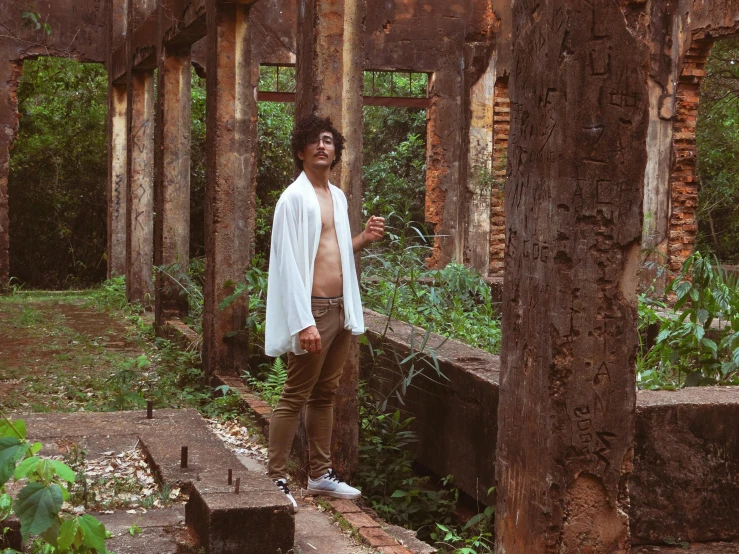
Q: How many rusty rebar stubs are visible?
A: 4